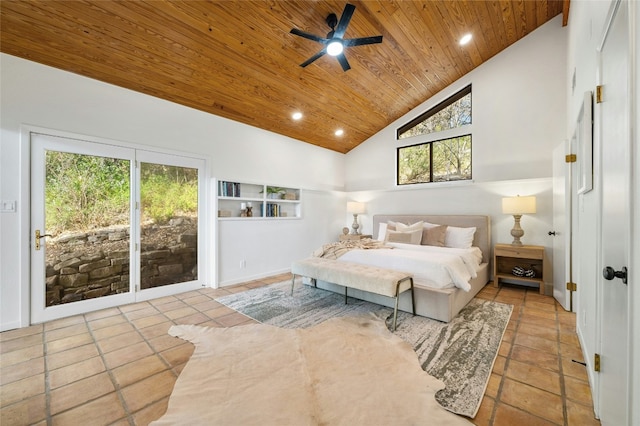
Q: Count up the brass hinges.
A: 4